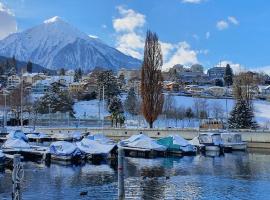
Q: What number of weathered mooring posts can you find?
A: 2